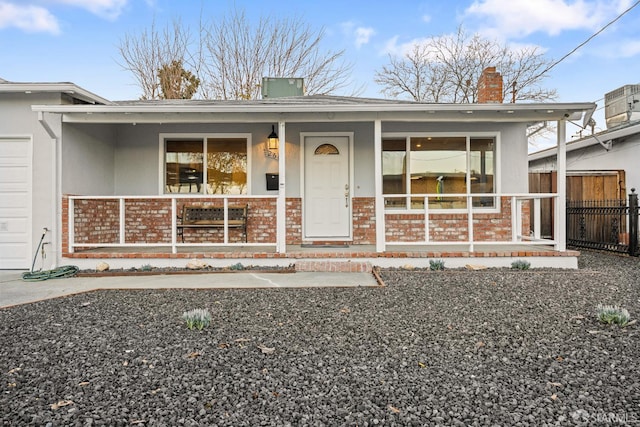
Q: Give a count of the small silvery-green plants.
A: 6